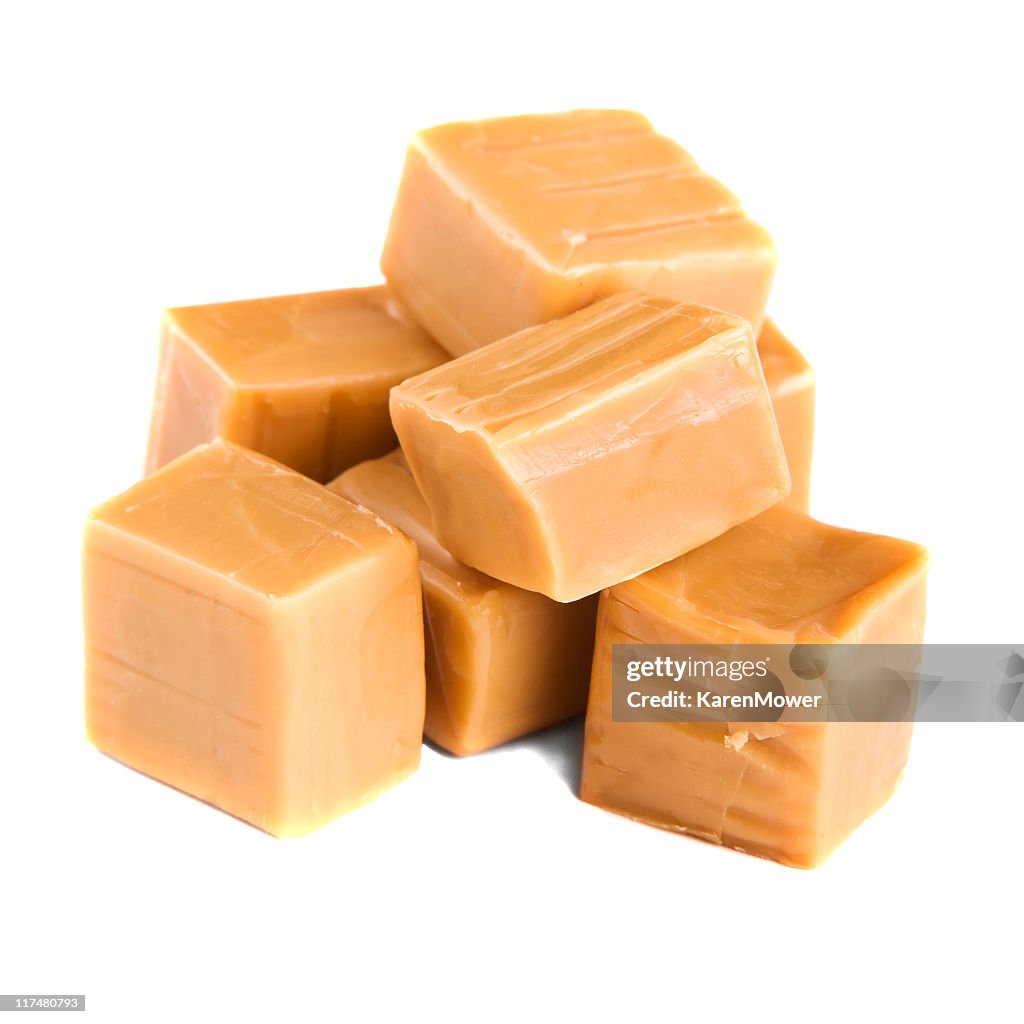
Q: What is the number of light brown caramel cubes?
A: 7